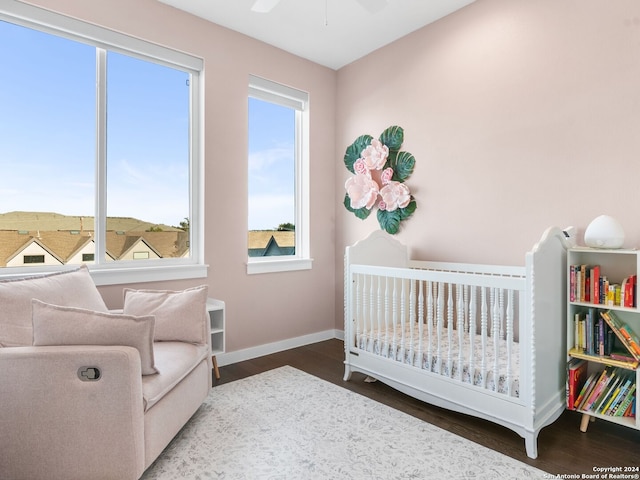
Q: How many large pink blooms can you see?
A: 3